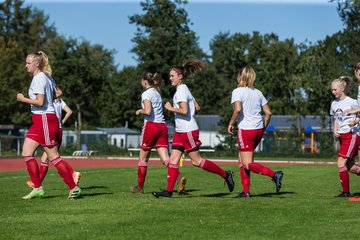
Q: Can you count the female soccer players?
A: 7